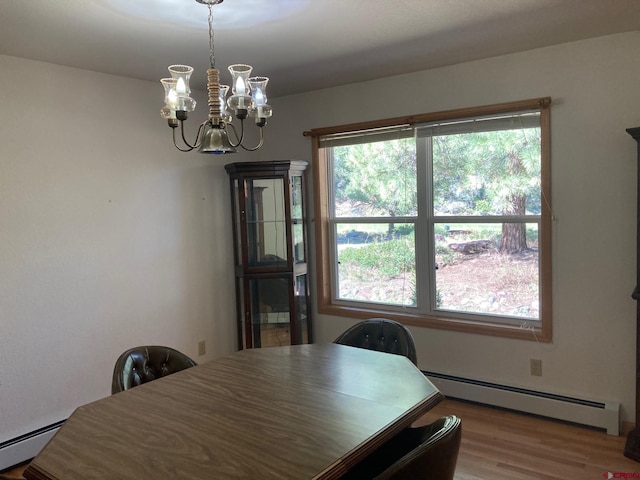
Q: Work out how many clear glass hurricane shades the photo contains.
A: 5